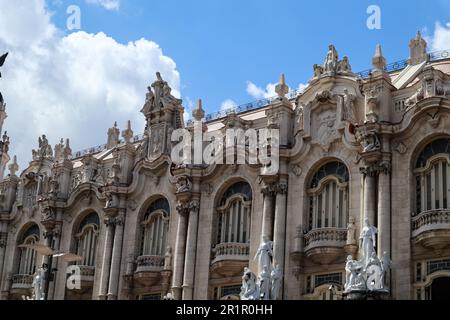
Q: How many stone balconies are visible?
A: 6